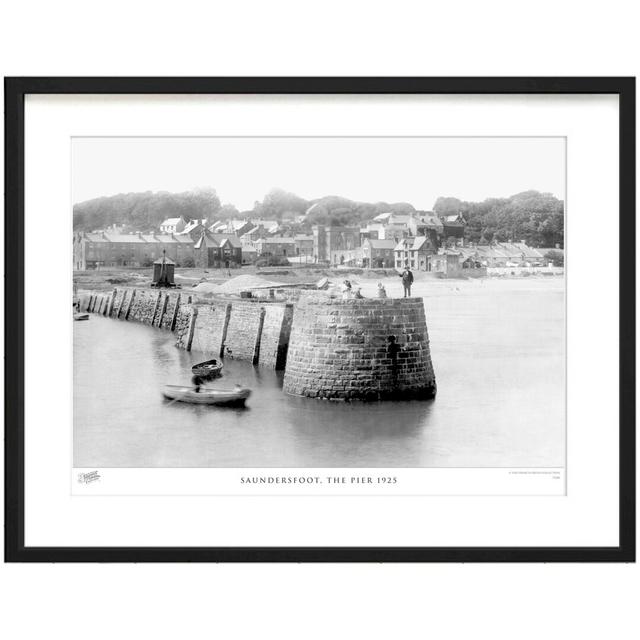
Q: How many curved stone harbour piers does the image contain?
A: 1